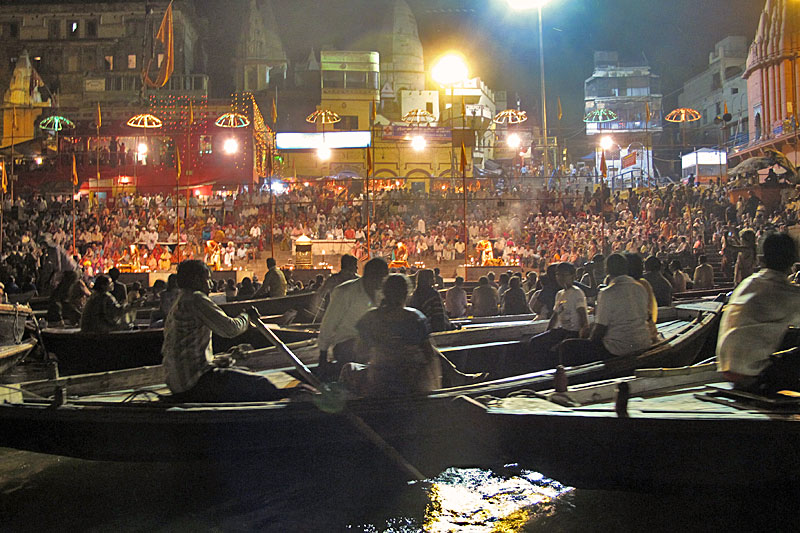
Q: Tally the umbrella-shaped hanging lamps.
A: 8